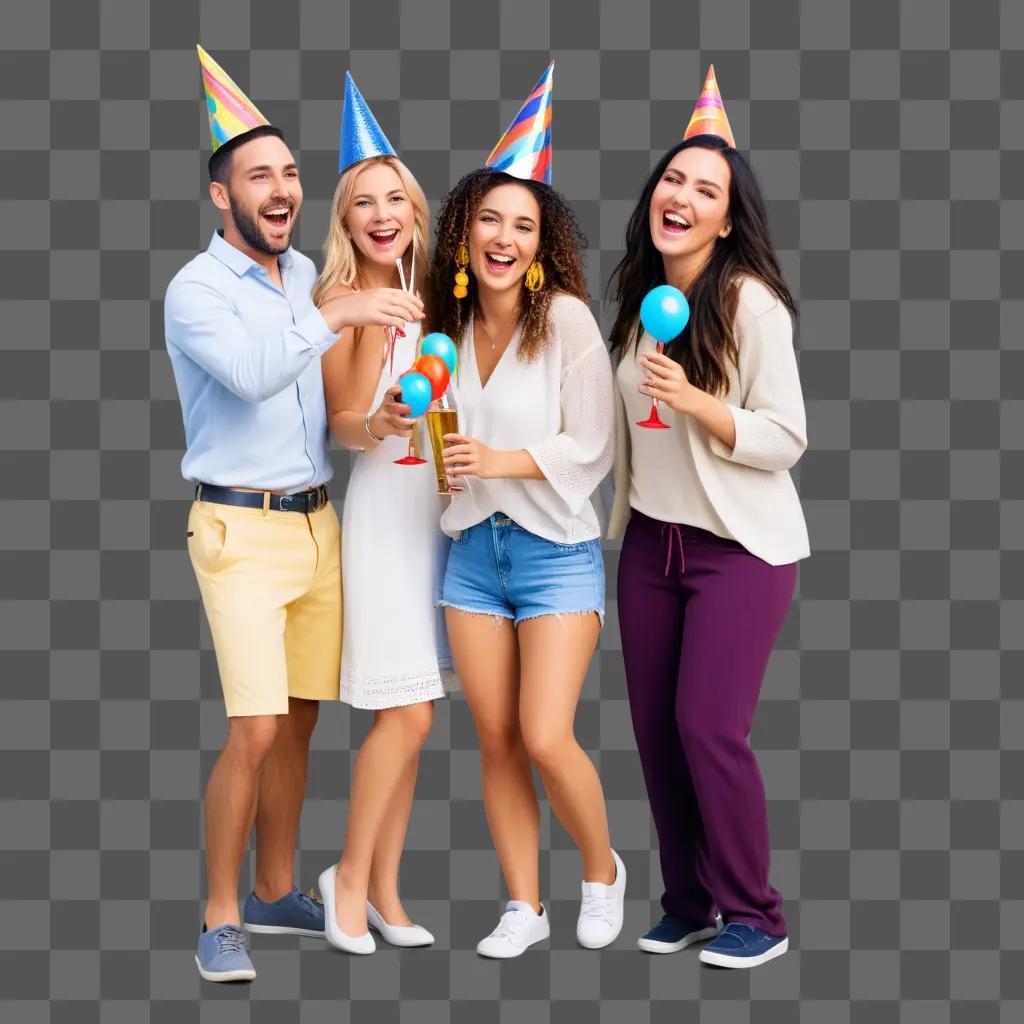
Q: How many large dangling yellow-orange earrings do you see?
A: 2